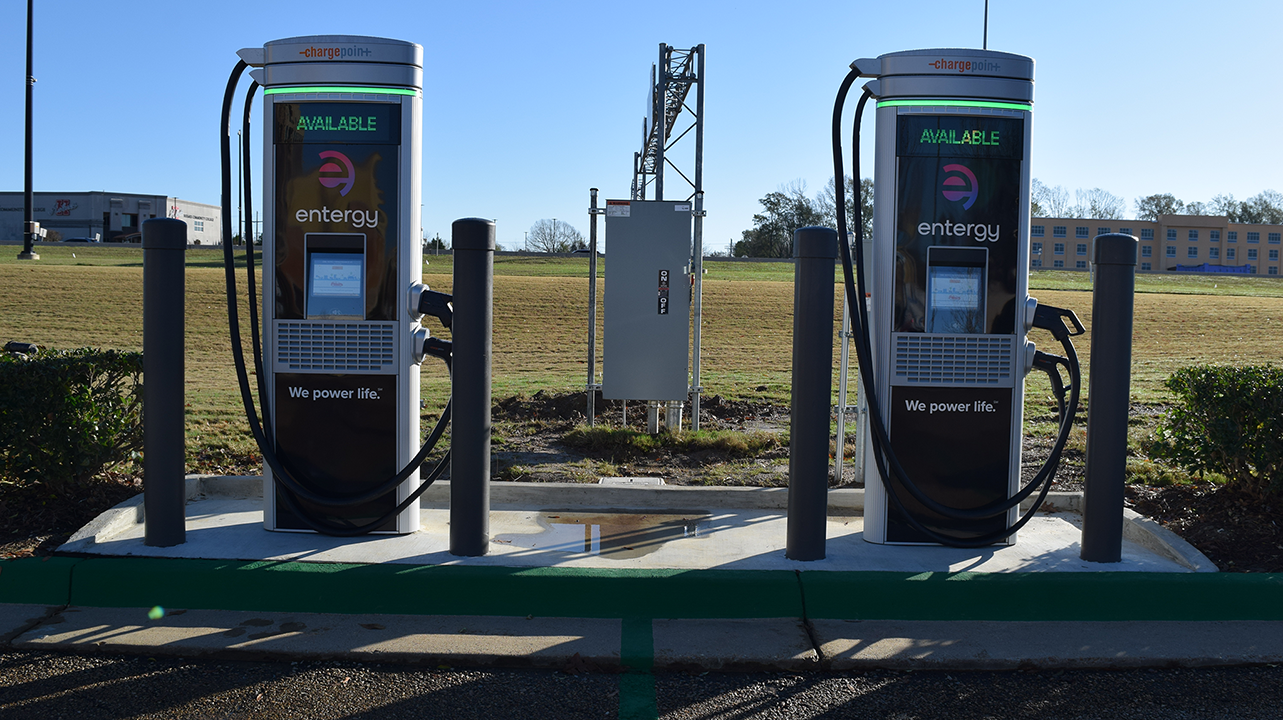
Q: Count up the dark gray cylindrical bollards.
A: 4